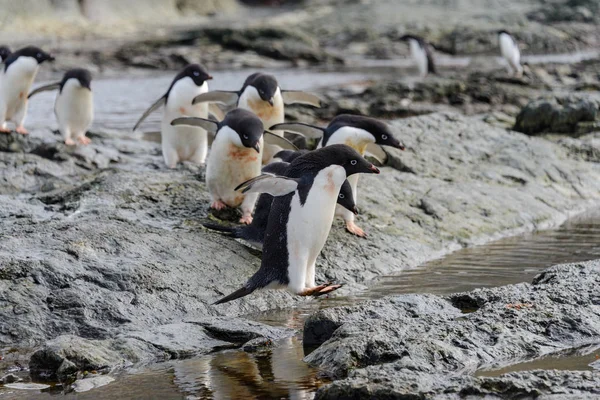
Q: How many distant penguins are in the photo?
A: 2